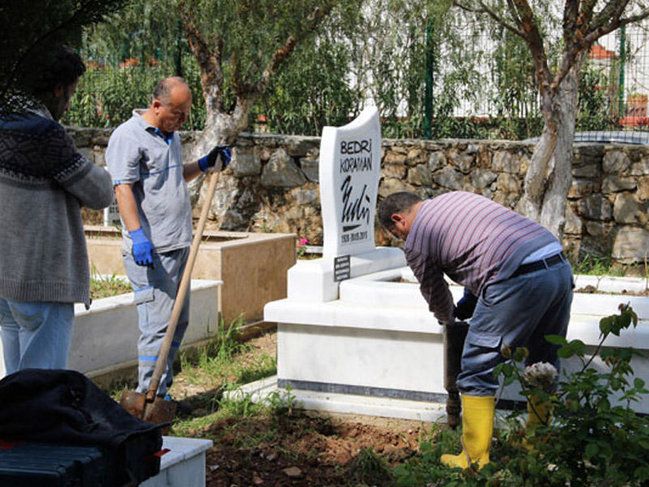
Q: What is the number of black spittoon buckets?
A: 0